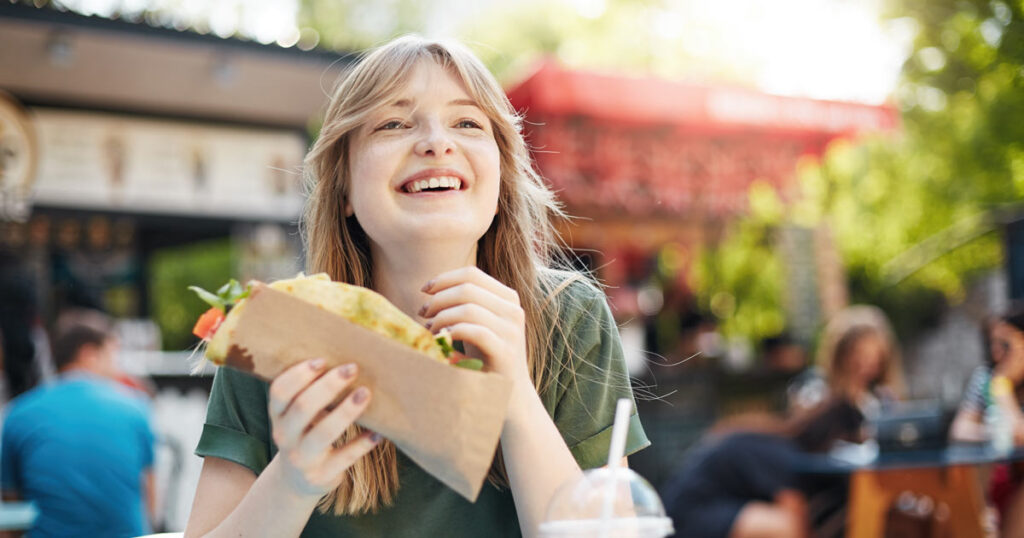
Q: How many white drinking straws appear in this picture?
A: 1